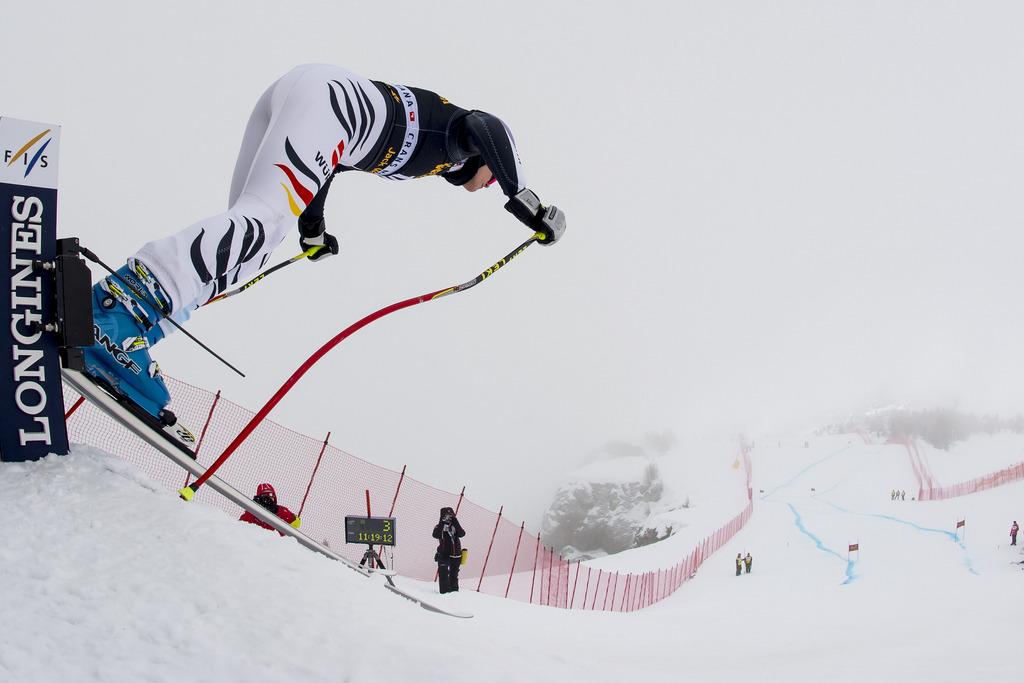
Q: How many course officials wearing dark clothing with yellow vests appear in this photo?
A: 2